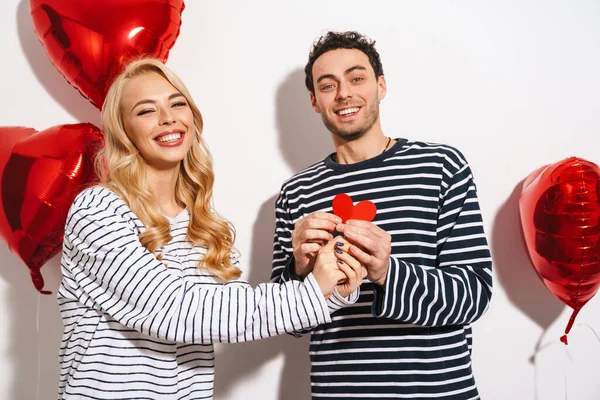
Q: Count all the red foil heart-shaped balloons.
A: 3